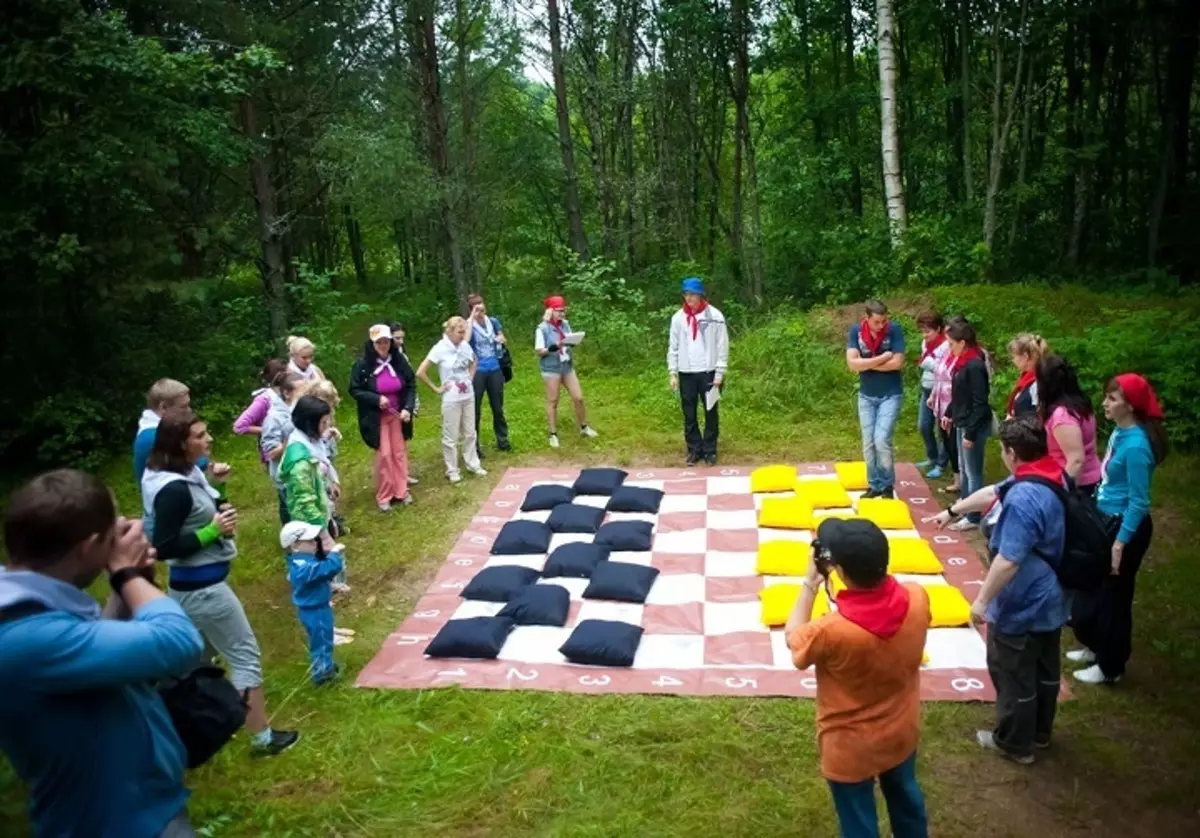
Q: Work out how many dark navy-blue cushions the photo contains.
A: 12